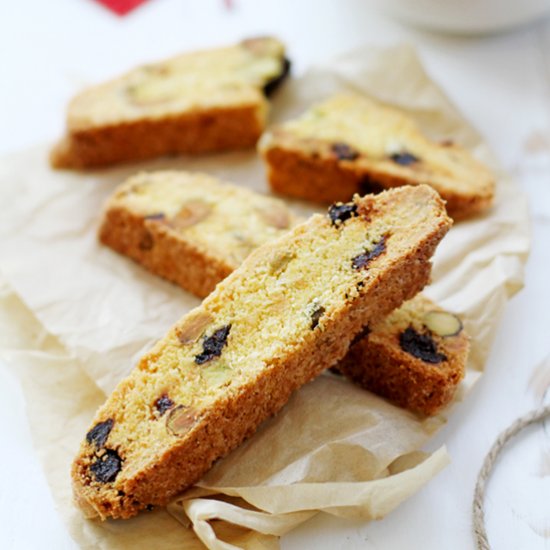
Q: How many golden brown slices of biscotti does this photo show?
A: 4